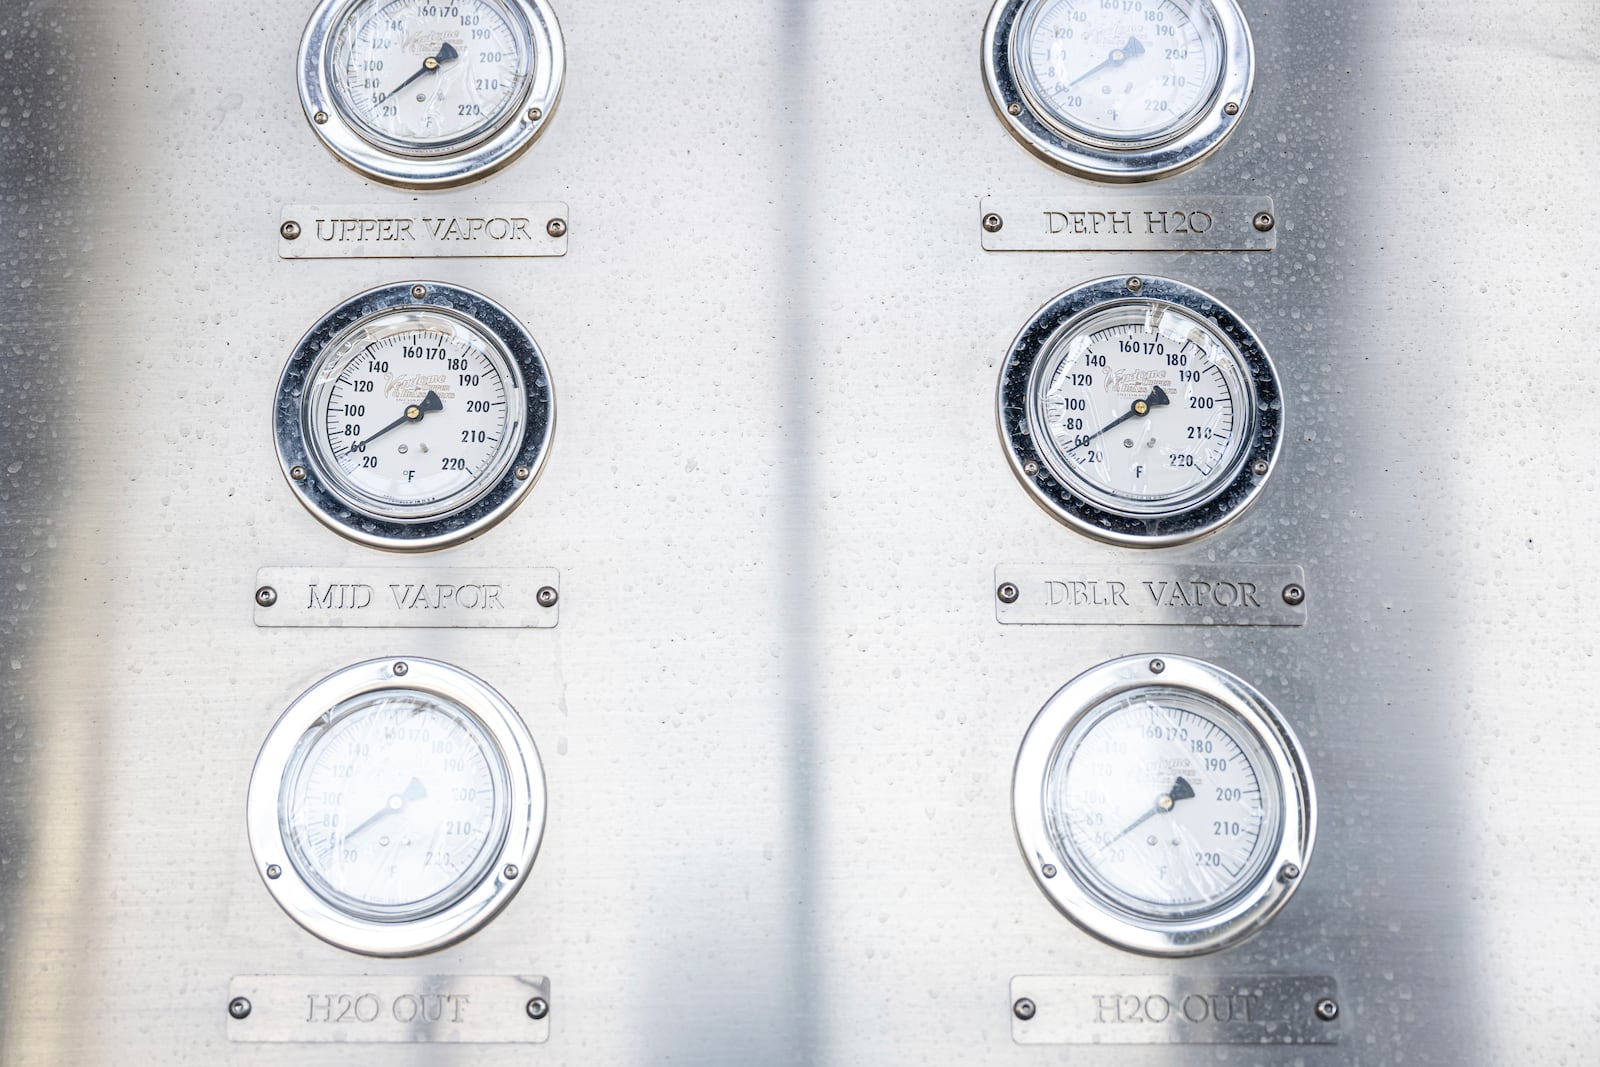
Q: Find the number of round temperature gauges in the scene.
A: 6